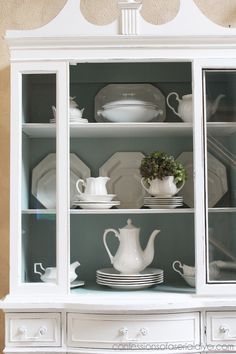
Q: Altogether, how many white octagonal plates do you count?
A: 3